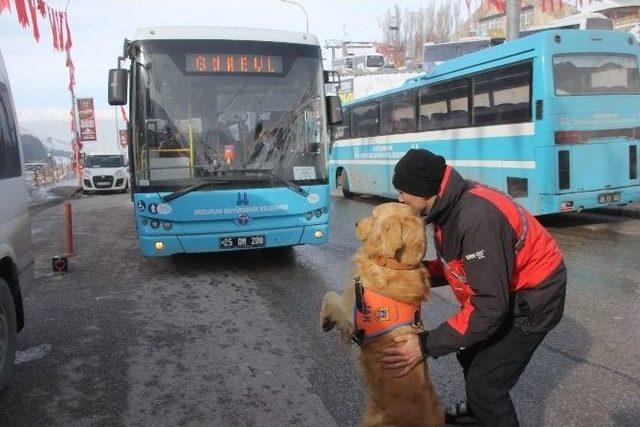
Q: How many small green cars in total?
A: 0